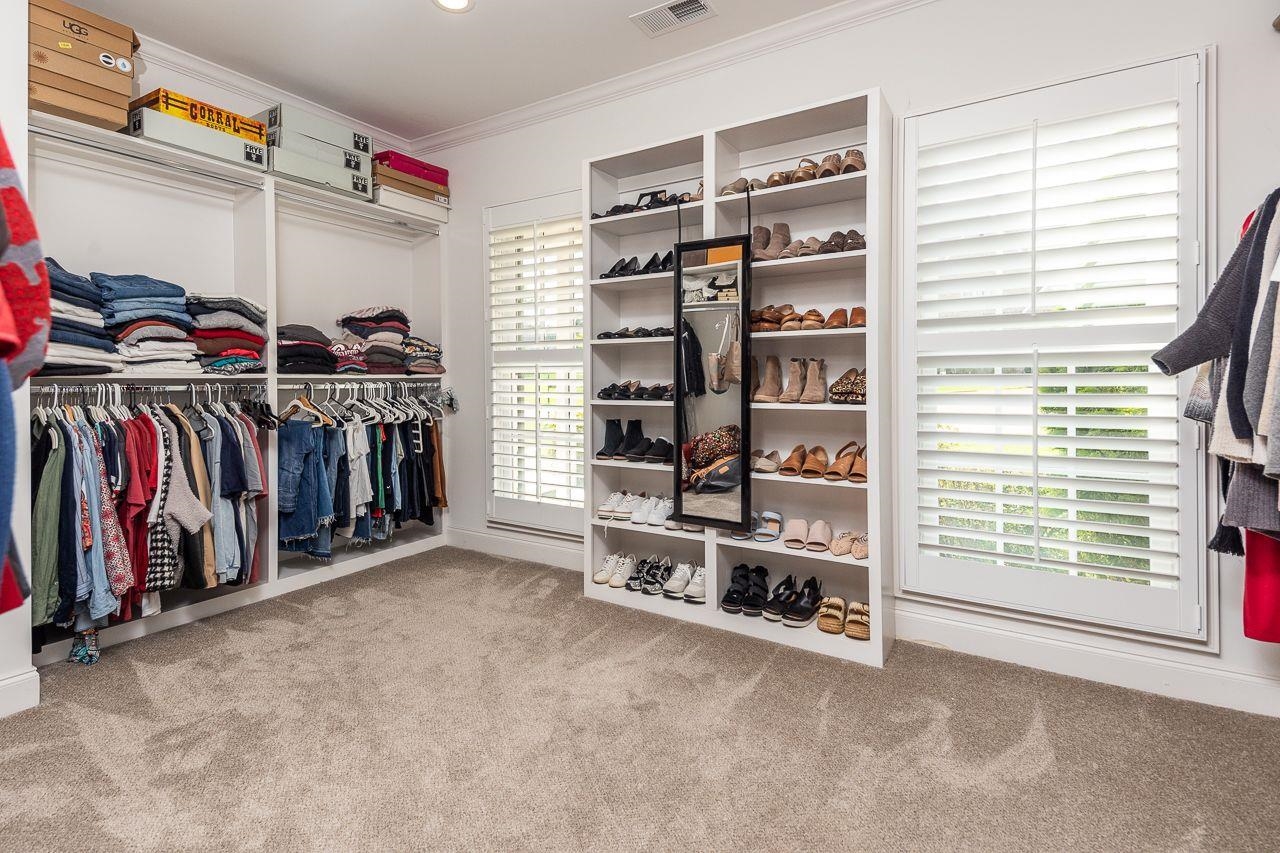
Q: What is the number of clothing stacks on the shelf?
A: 7